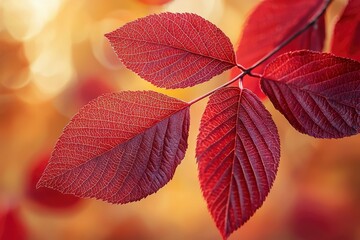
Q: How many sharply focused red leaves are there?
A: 4